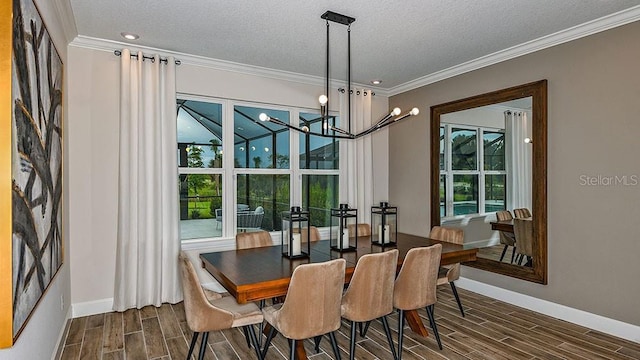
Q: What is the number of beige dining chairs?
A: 8